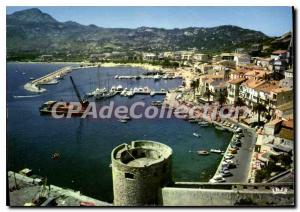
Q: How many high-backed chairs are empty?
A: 0